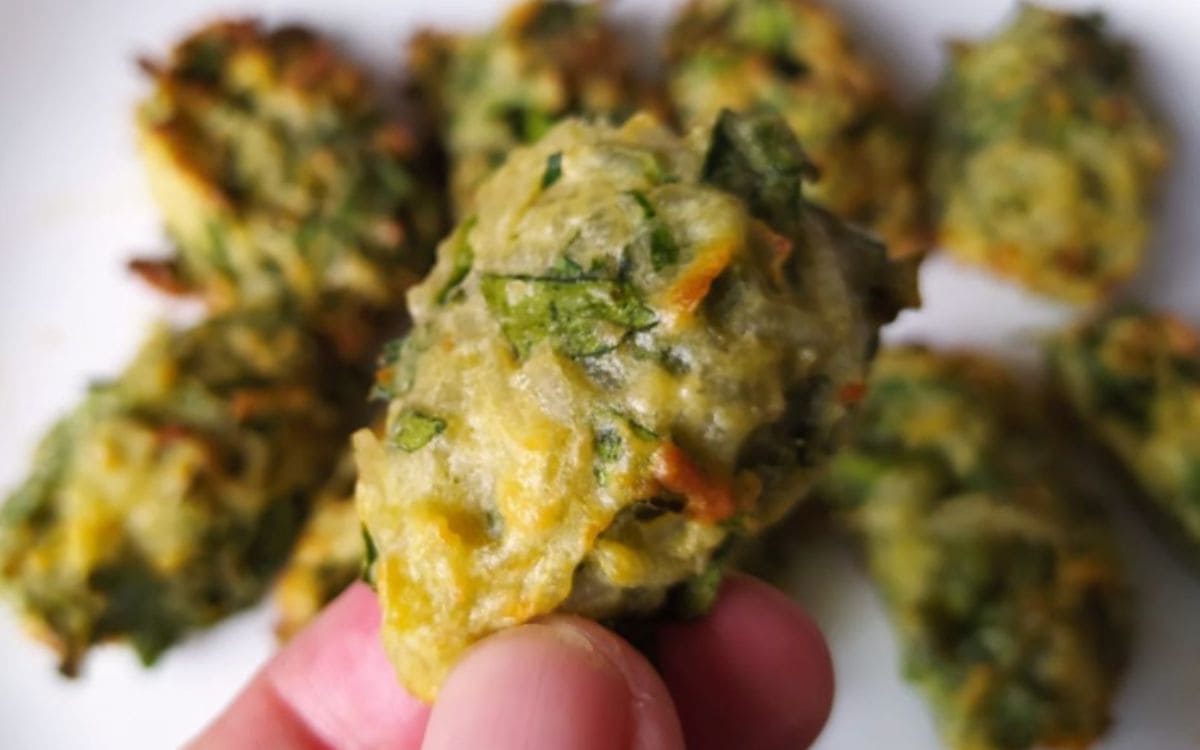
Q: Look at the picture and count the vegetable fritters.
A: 9